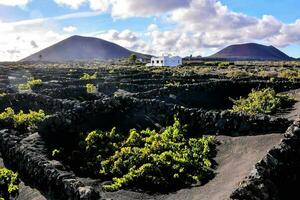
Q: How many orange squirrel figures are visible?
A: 0